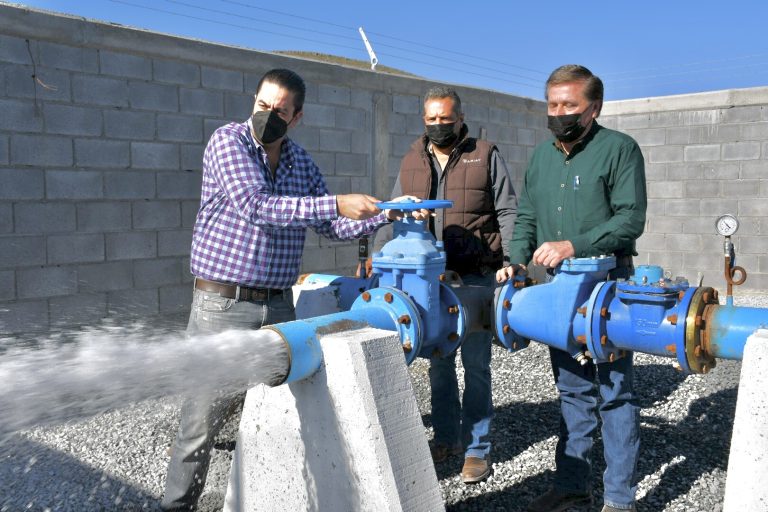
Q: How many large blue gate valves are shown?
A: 1